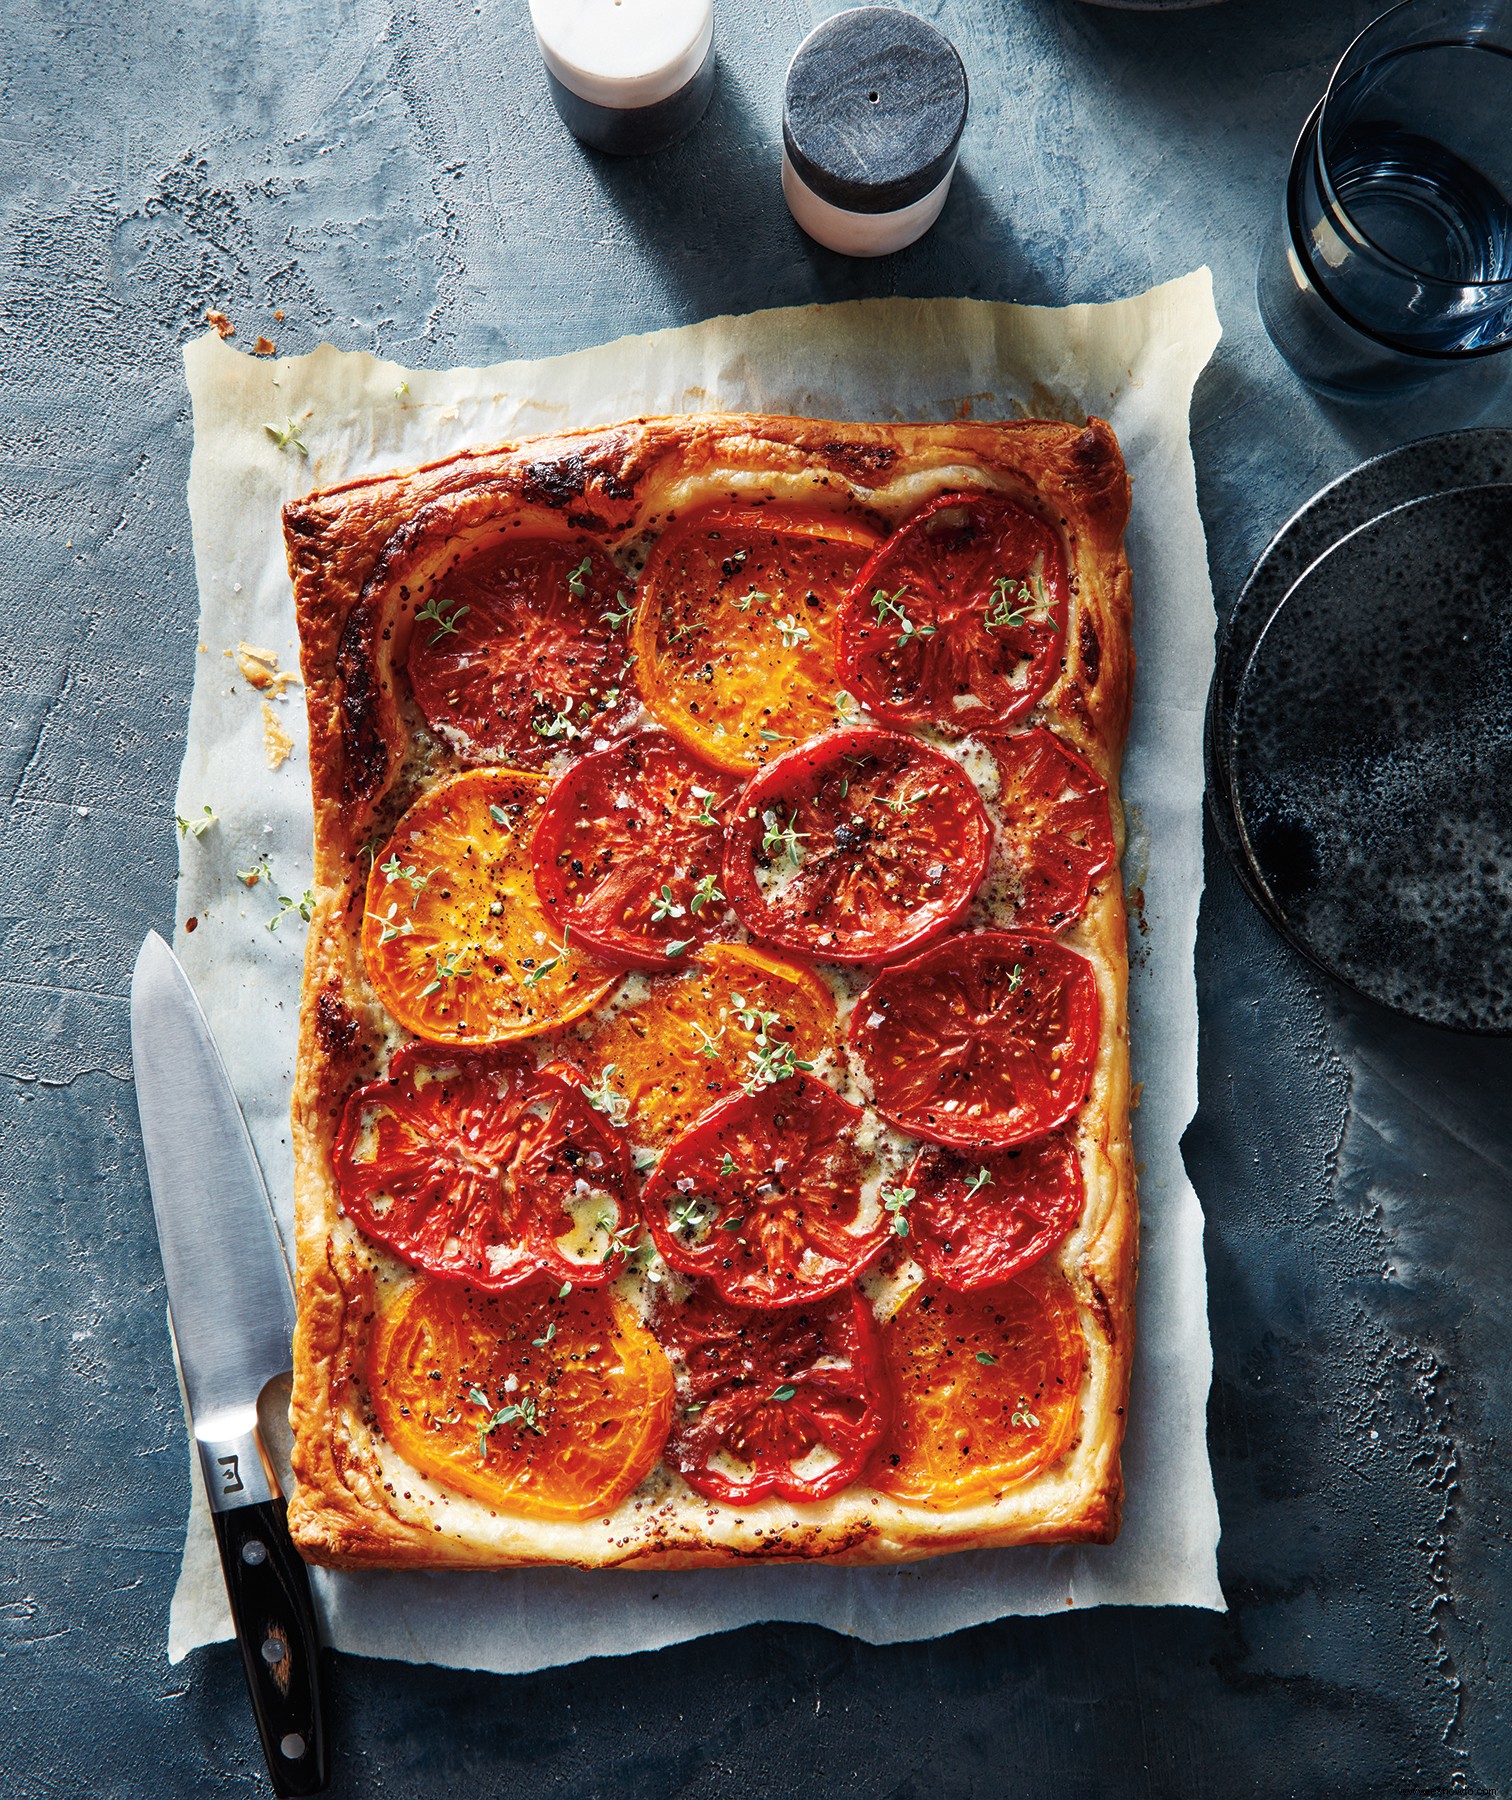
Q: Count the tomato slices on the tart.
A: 15